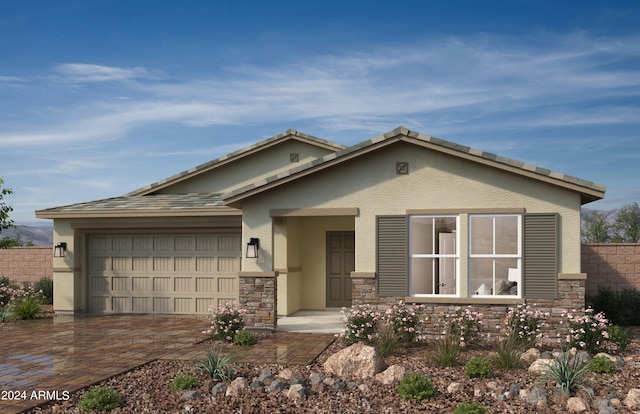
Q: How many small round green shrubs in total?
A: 7